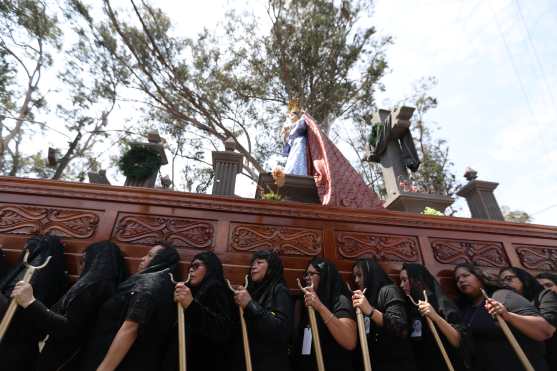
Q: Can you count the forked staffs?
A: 7